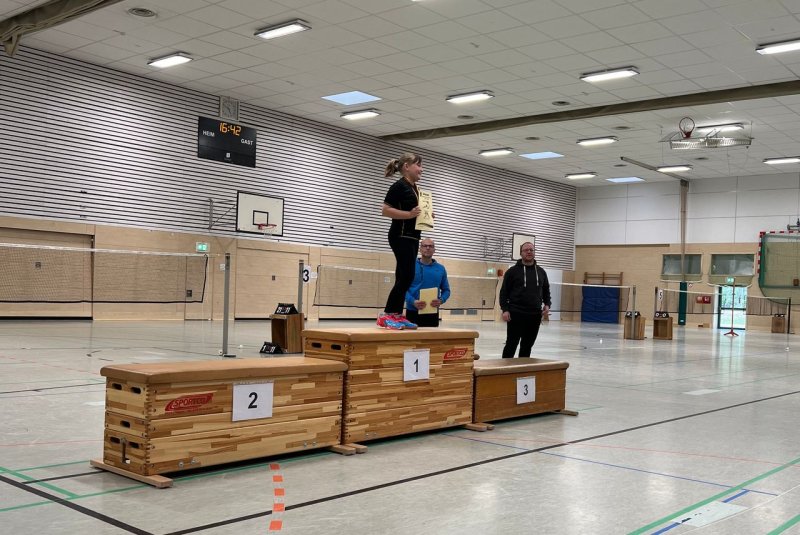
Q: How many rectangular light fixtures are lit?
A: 12